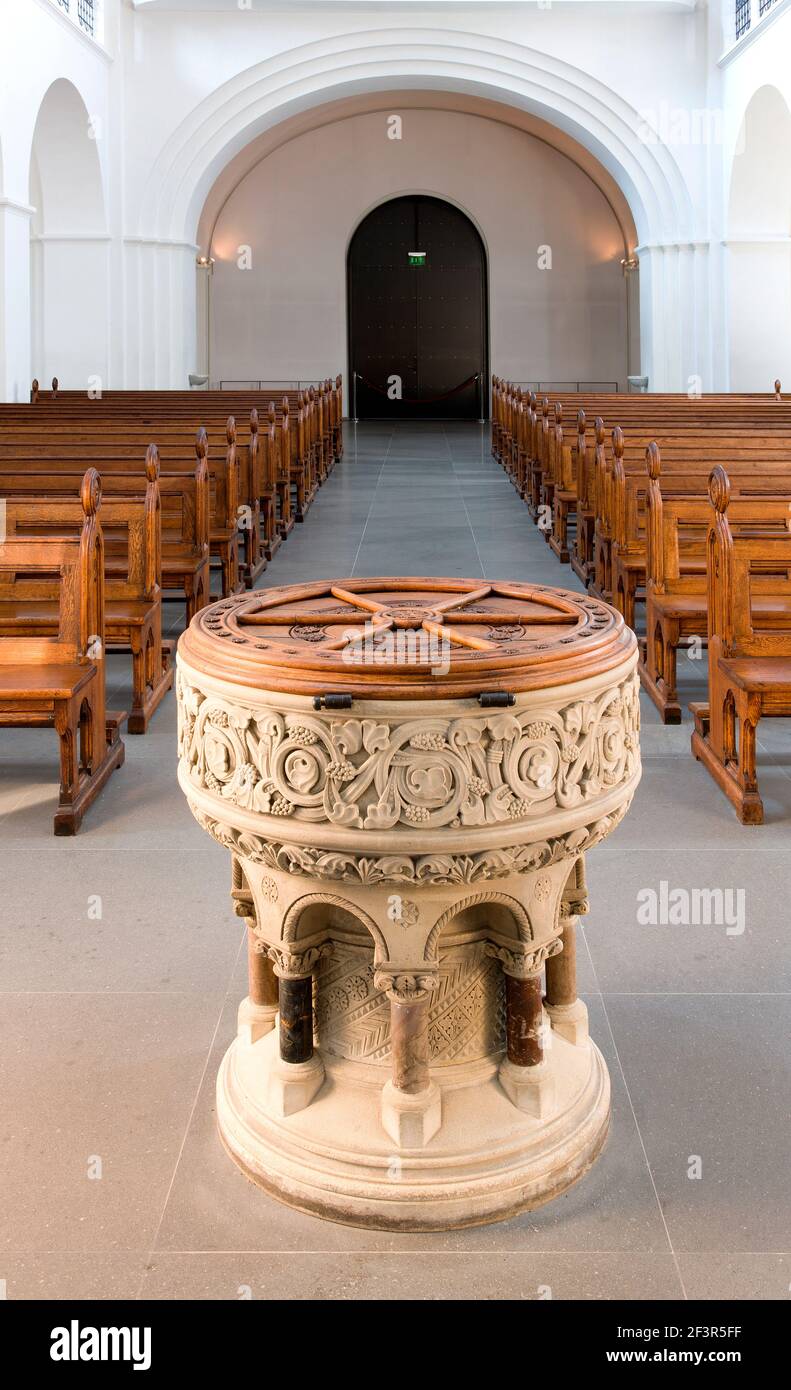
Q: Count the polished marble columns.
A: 5